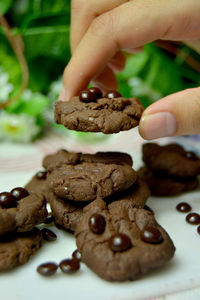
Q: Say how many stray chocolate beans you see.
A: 7